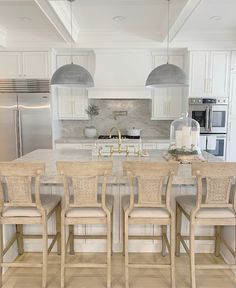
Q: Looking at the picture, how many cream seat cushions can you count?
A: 4